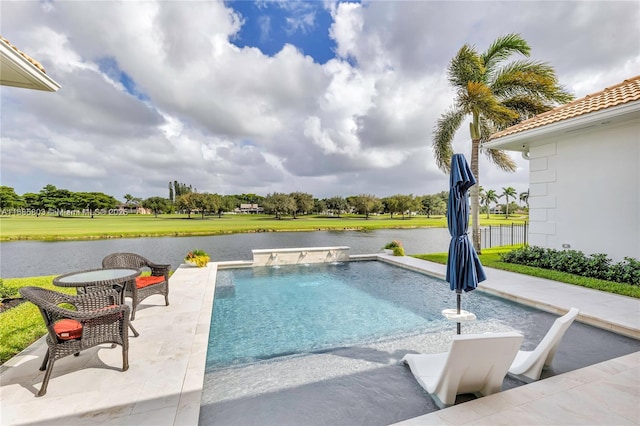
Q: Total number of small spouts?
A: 3